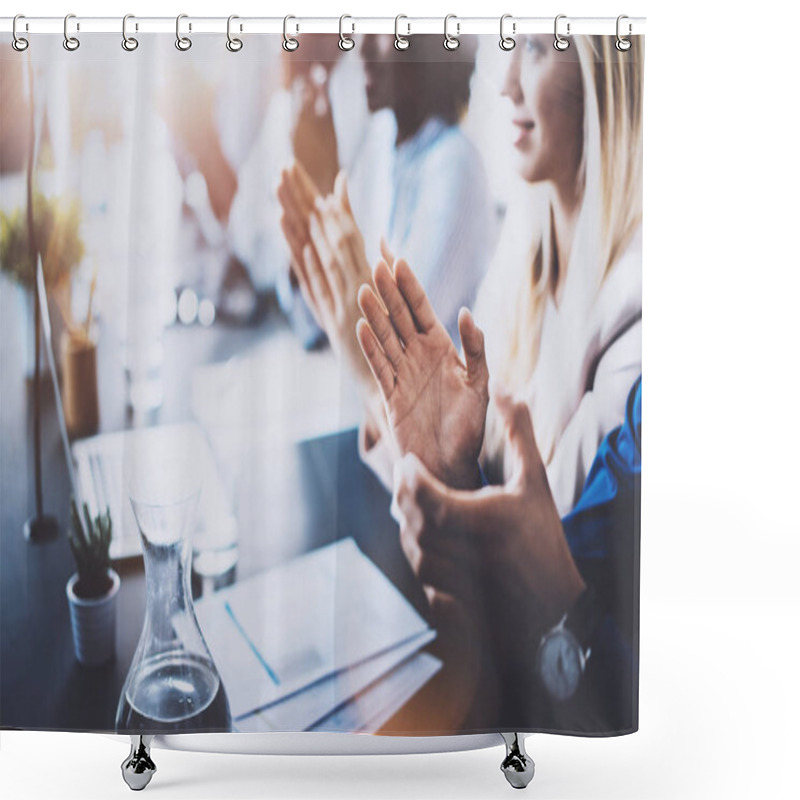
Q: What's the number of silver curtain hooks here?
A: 12